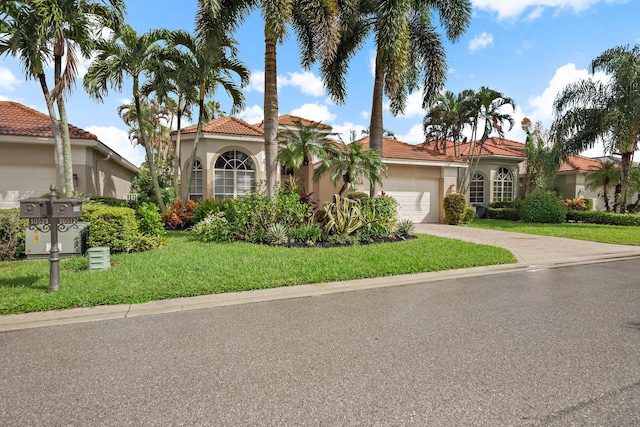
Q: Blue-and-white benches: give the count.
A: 0